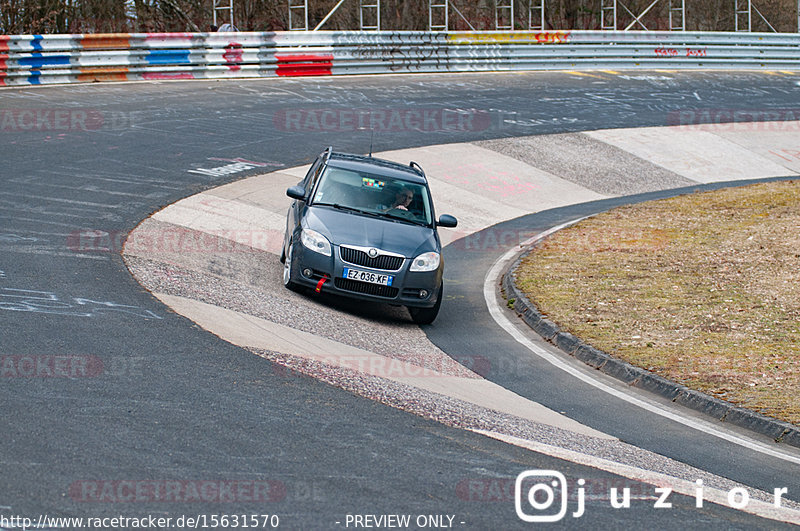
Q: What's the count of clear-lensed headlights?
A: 2